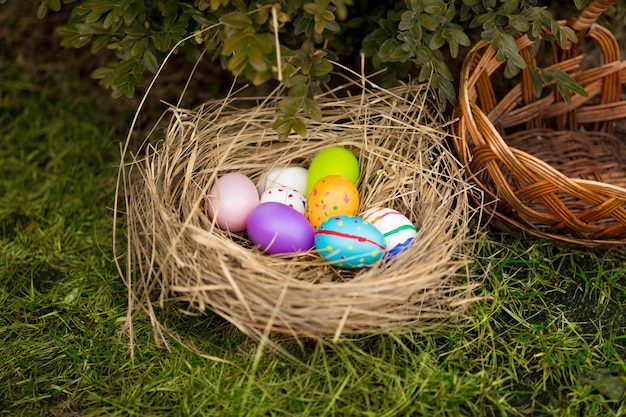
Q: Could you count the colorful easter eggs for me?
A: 8